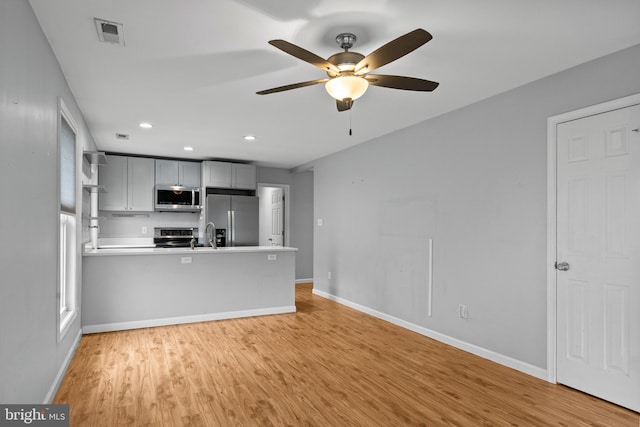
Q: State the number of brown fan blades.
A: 5